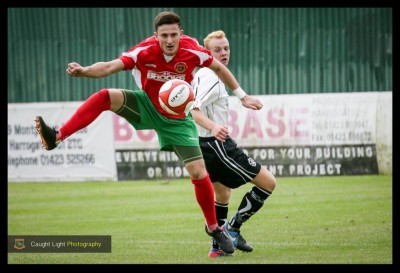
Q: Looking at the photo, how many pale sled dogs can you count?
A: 0